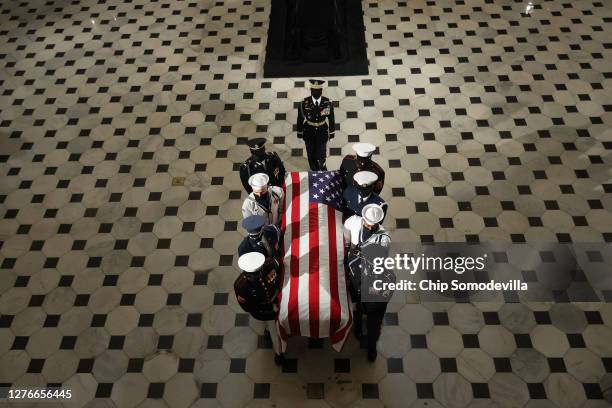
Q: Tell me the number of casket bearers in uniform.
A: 8